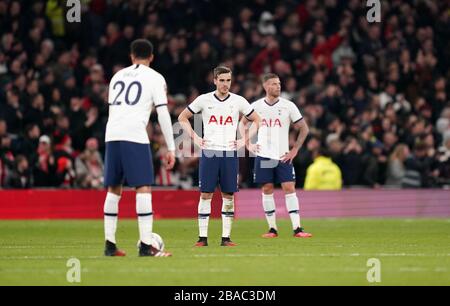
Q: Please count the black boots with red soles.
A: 6